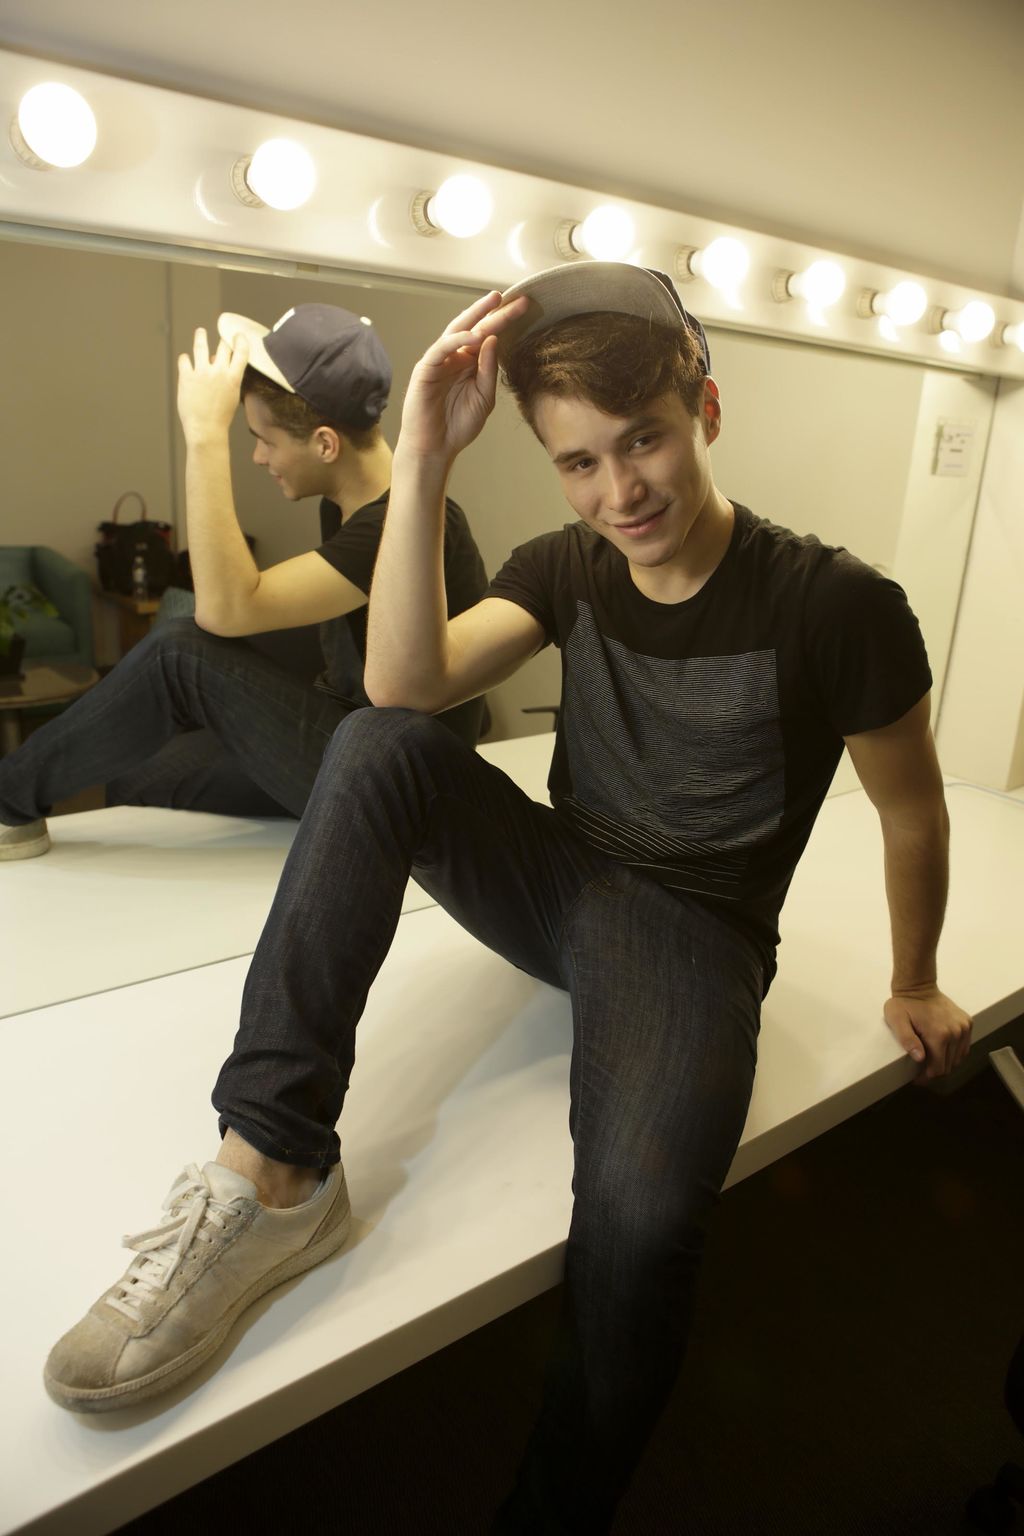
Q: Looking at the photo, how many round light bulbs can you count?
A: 9